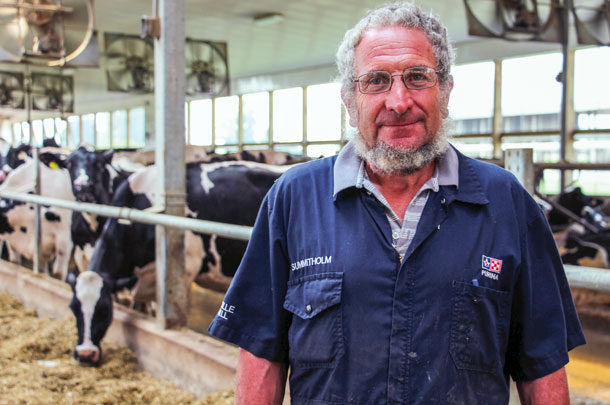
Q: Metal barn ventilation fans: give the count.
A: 7